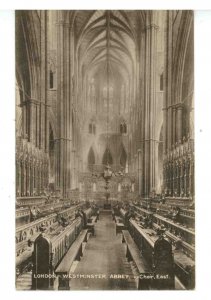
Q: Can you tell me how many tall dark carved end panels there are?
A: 2